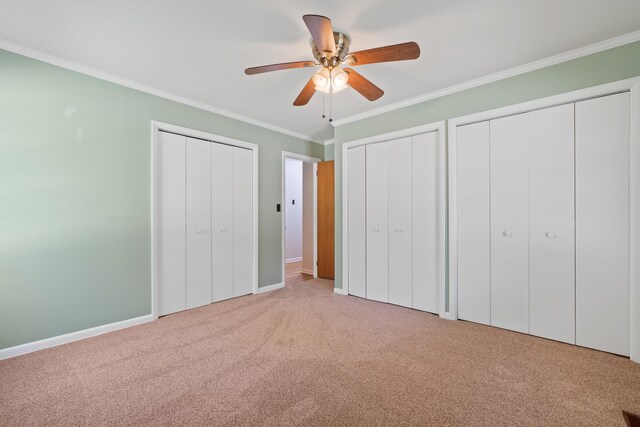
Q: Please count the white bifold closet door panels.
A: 12